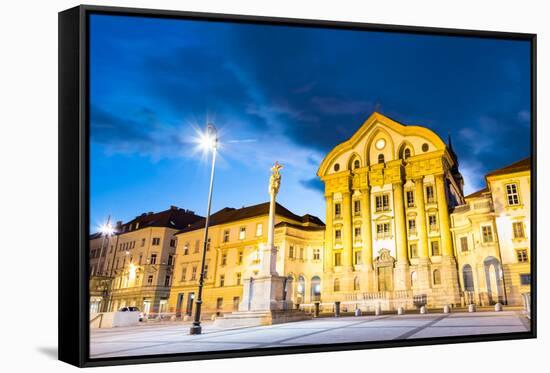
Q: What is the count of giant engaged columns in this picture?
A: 6